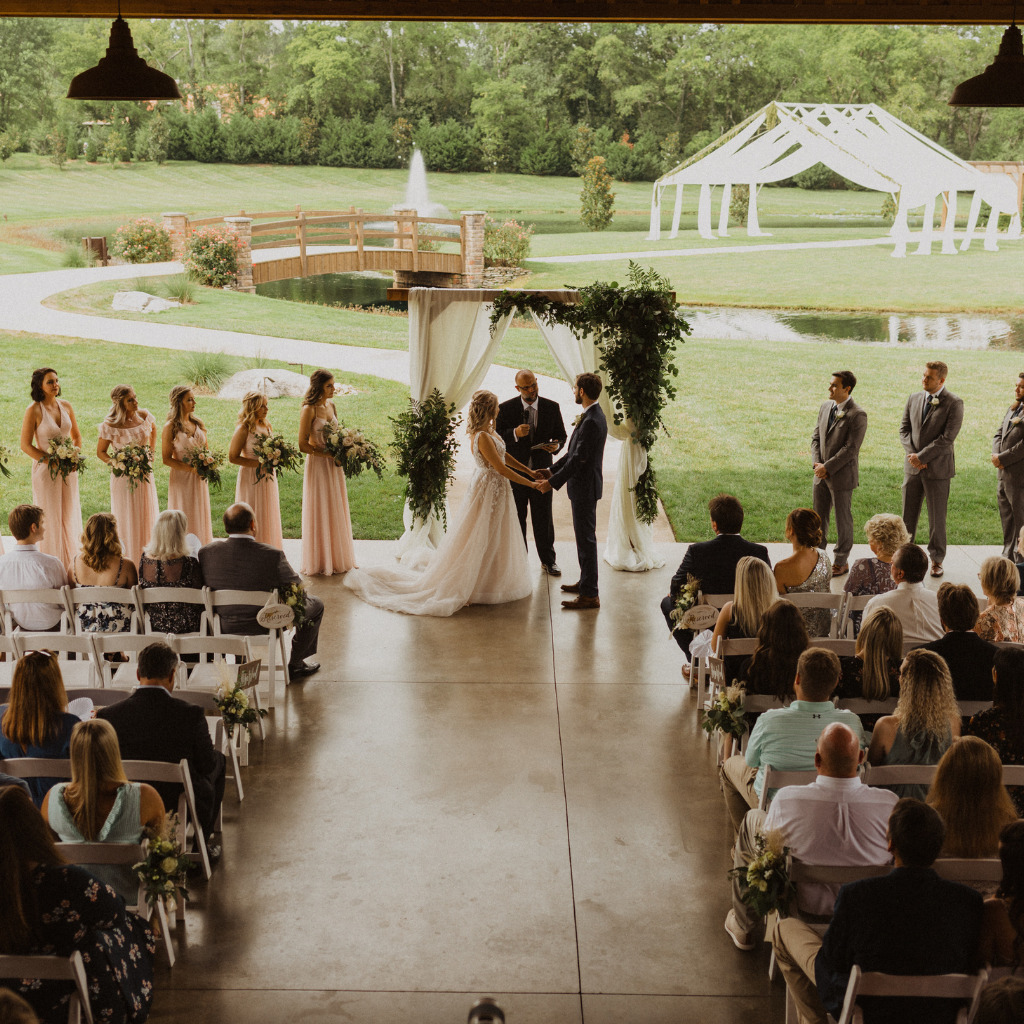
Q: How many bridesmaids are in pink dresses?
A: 5